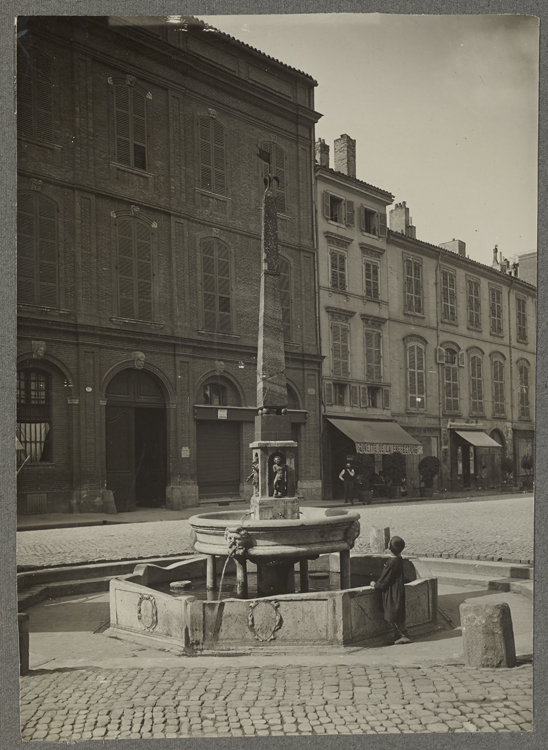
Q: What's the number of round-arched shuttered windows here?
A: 13